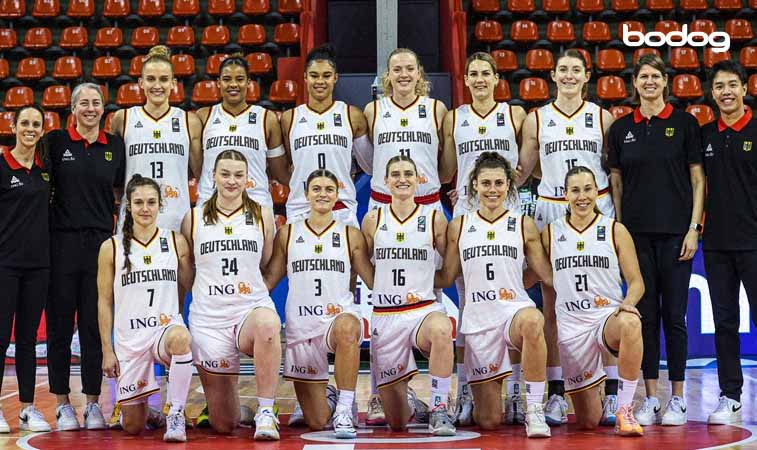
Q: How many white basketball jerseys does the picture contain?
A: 12